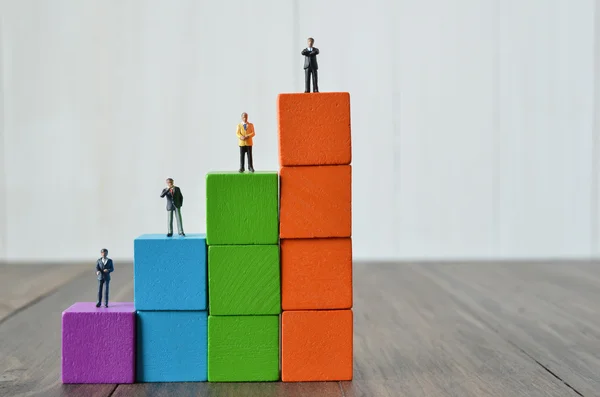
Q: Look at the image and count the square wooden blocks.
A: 10